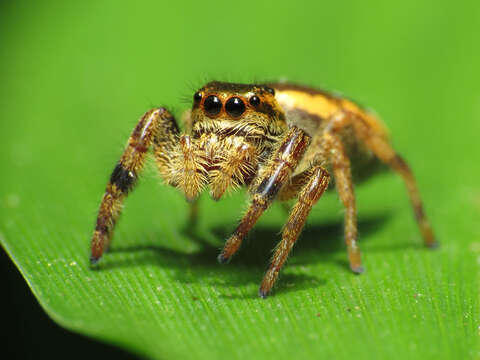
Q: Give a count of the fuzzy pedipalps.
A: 2